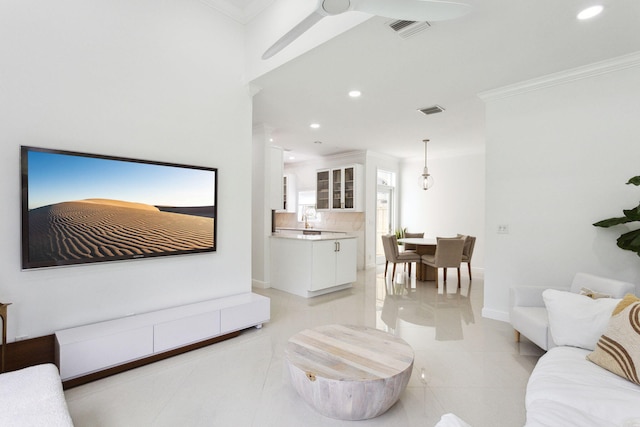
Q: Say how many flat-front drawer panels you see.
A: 3